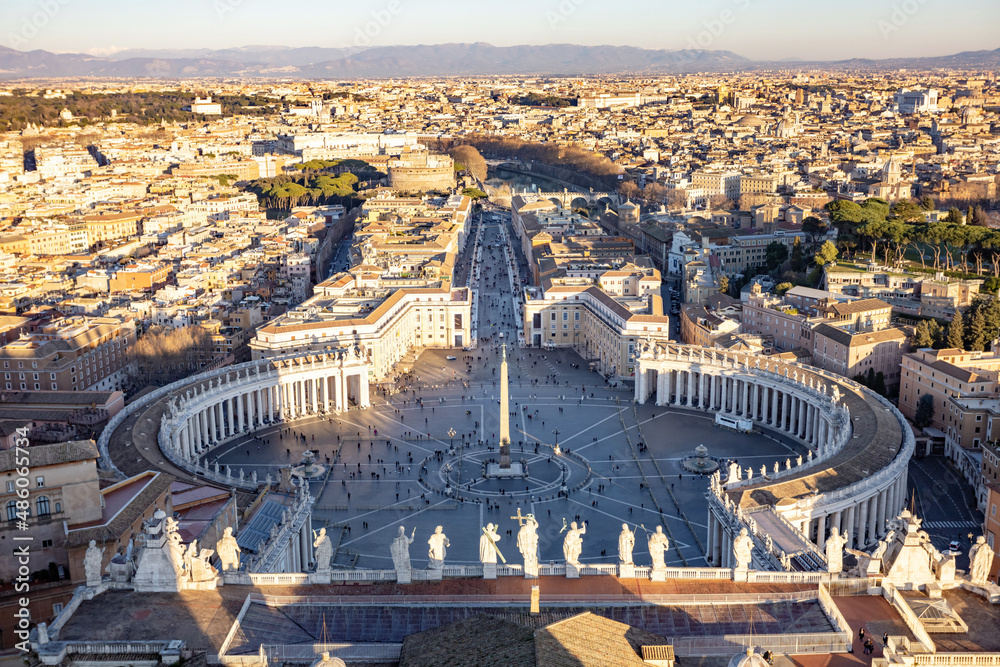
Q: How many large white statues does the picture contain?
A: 13